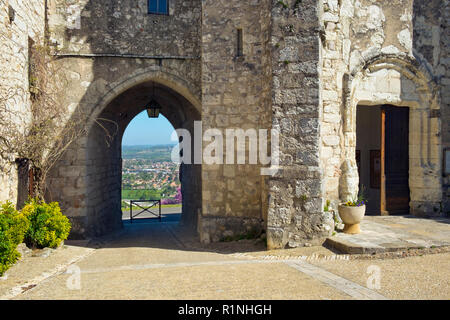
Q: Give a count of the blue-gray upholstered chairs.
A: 0